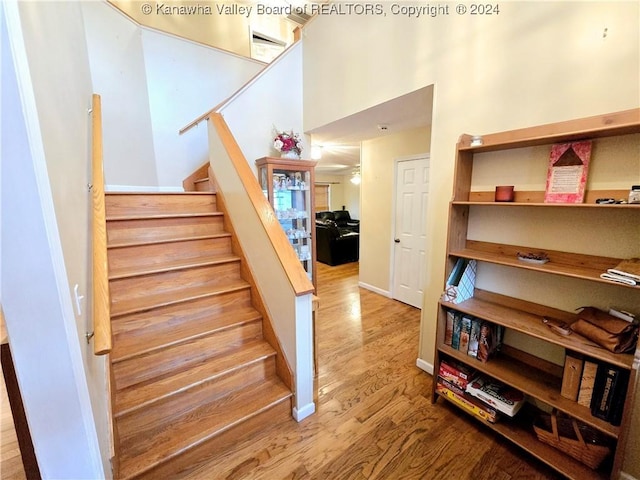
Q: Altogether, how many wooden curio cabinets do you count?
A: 1